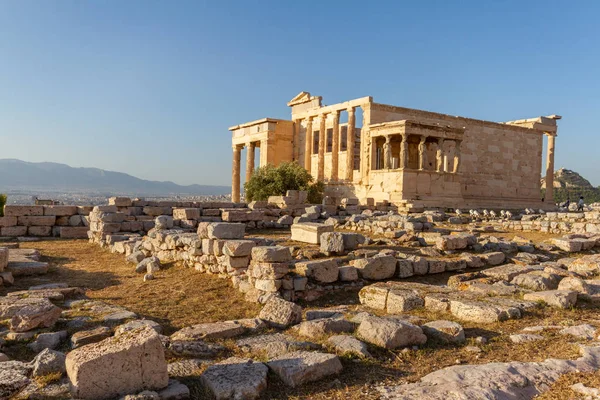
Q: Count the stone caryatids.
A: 5